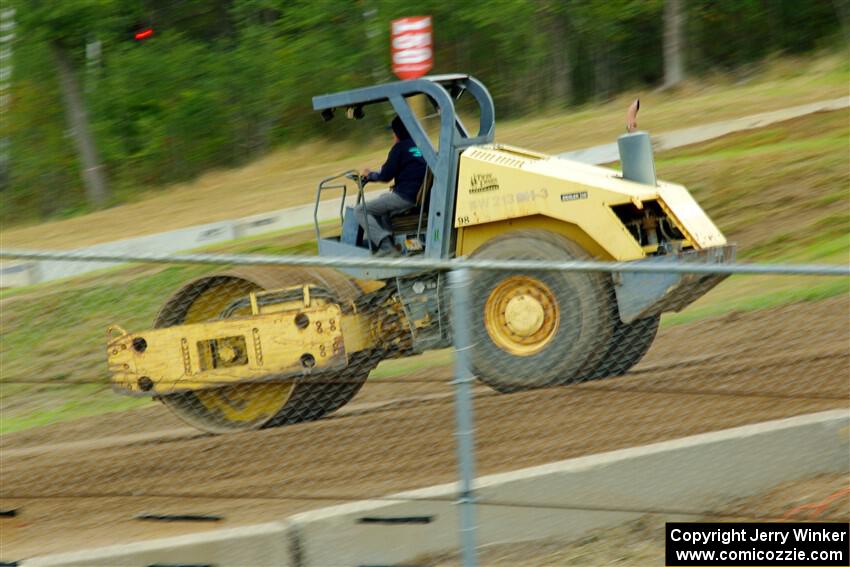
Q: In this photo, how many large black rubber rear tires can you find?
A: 2